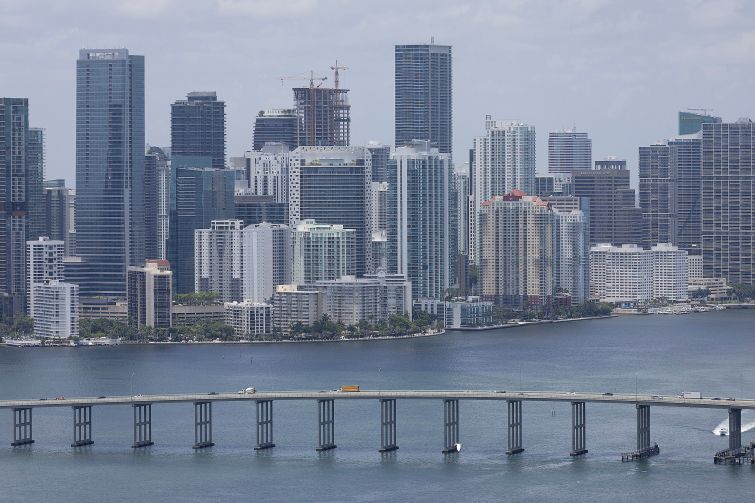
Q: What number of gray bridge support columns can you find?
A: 12